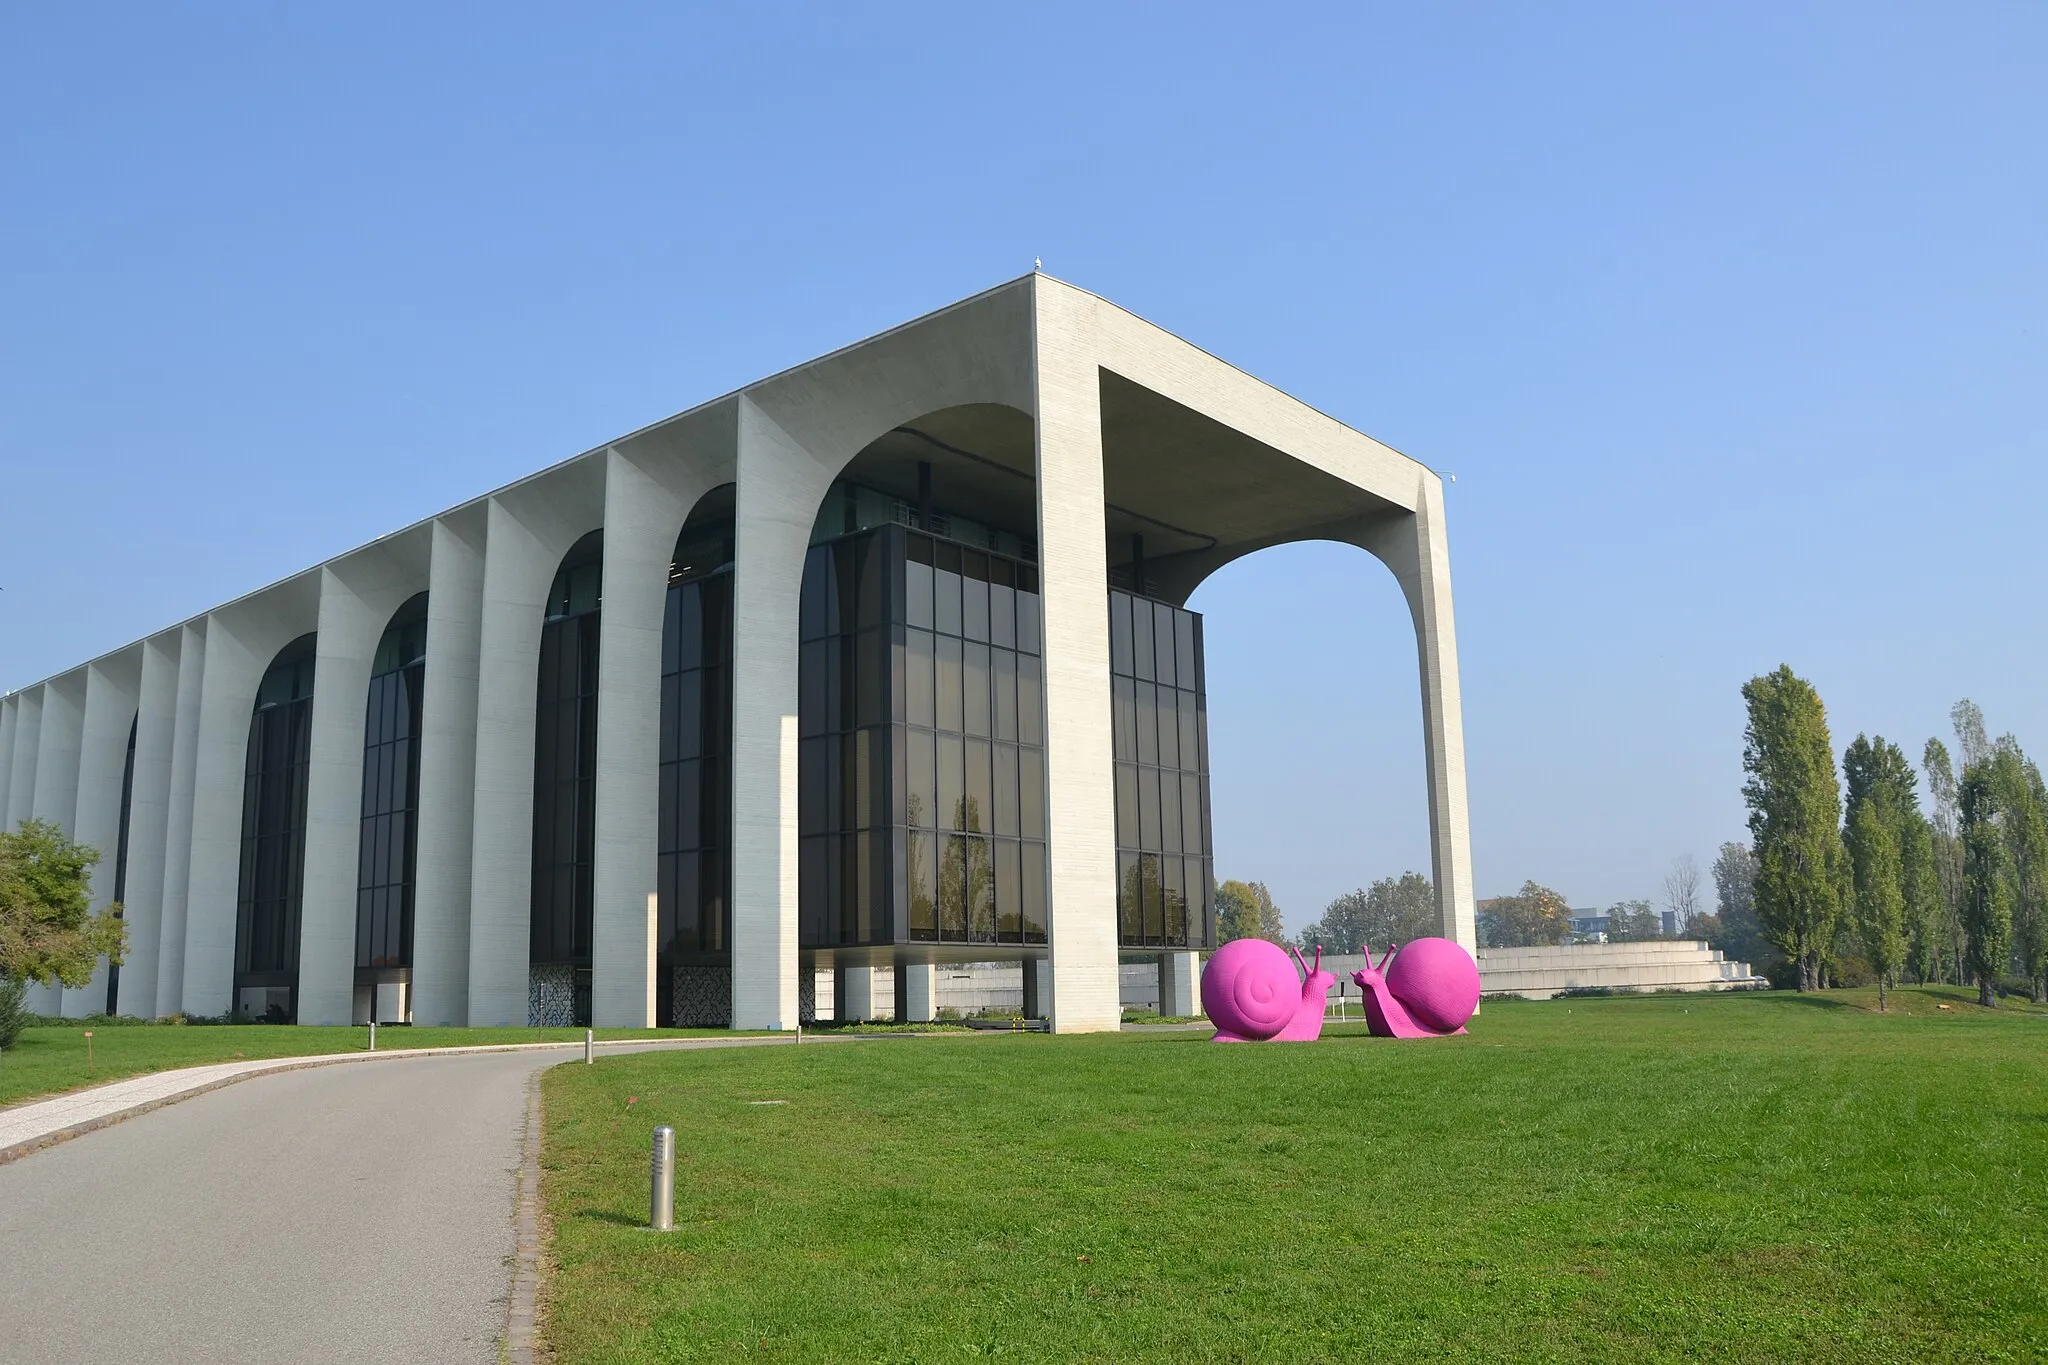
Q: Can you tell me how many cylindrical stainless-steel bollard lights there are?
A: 4